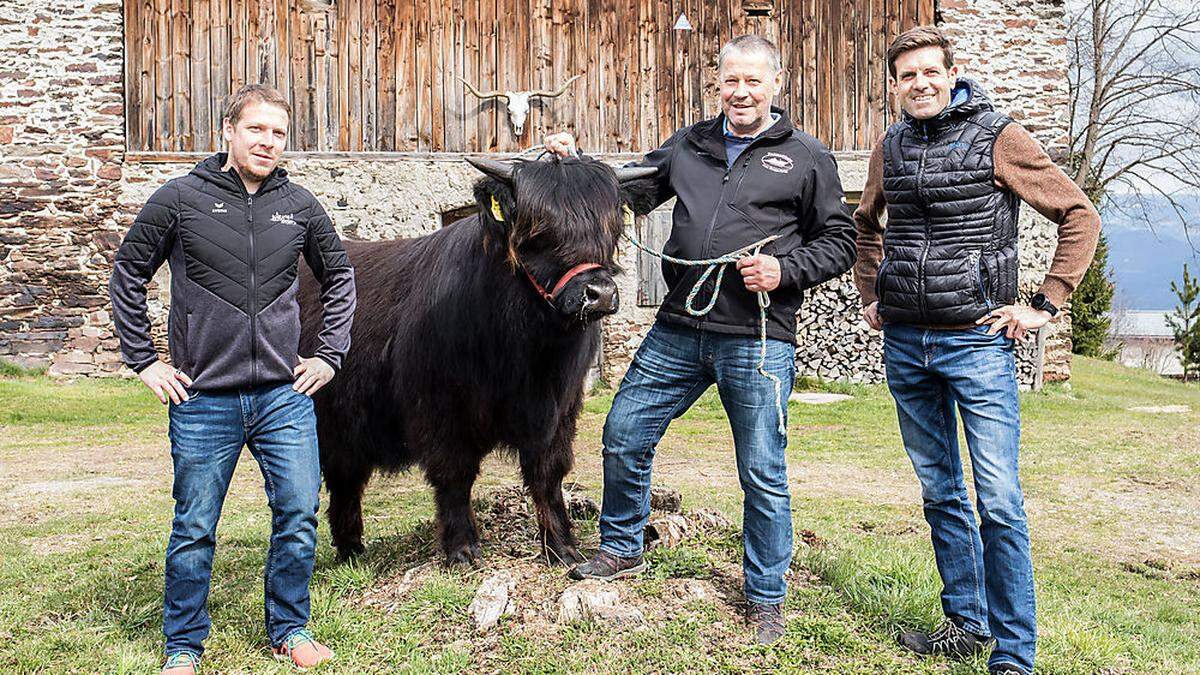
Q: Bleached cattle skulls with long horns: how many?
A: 1